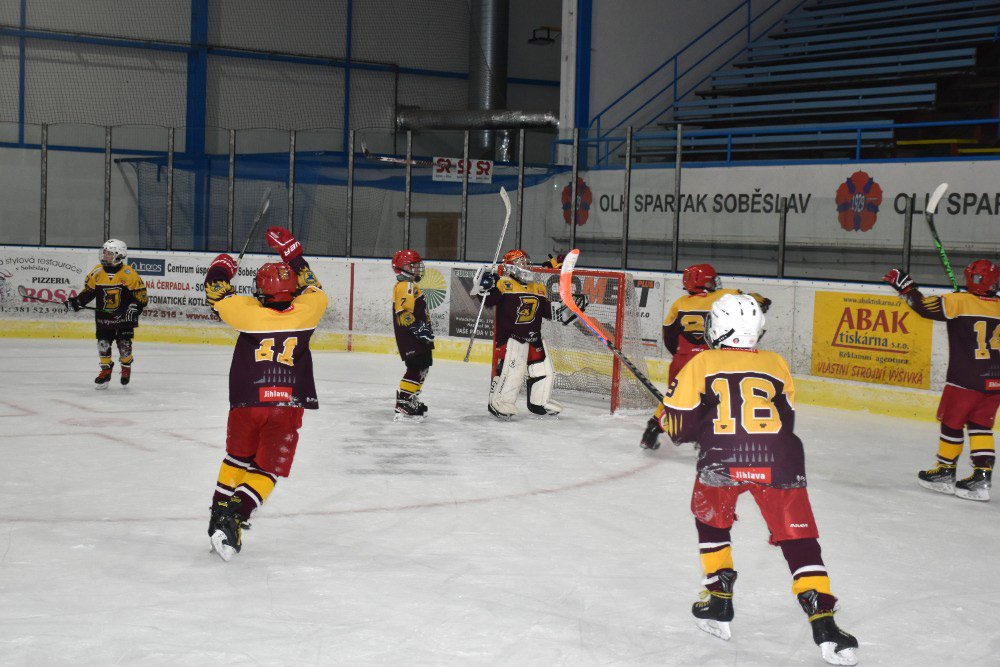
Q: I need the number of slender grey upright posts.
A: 14